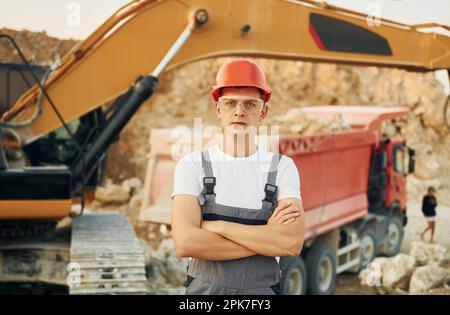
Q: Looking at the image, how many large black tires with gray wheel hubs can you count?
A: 4